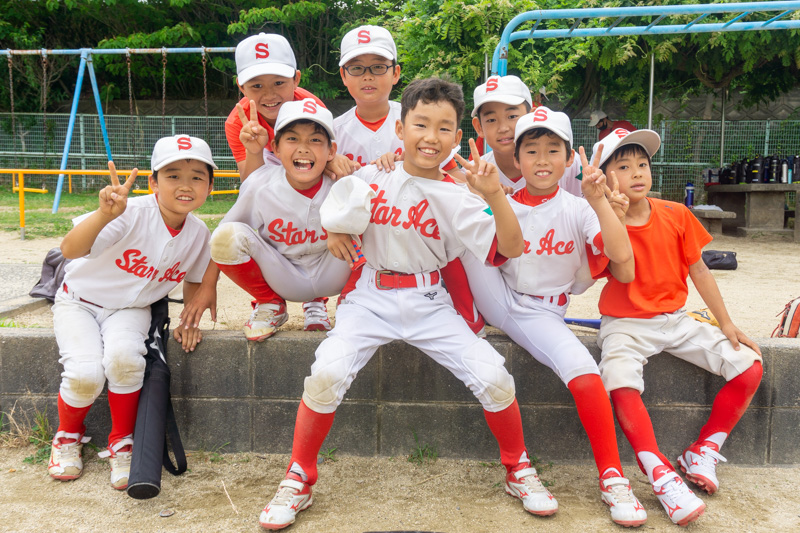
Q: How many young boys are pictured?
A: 8